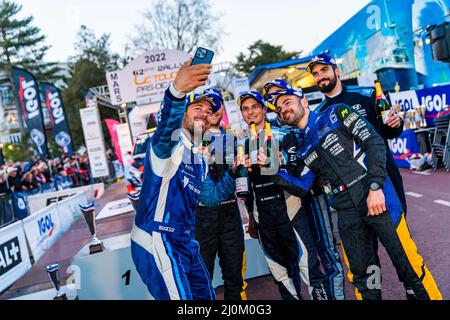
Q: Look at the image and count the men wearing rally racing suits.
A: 6